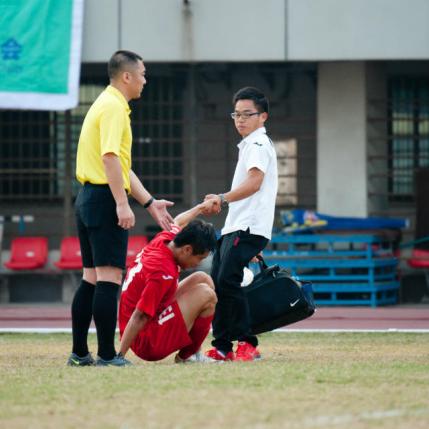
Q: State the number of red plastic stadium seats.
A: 4